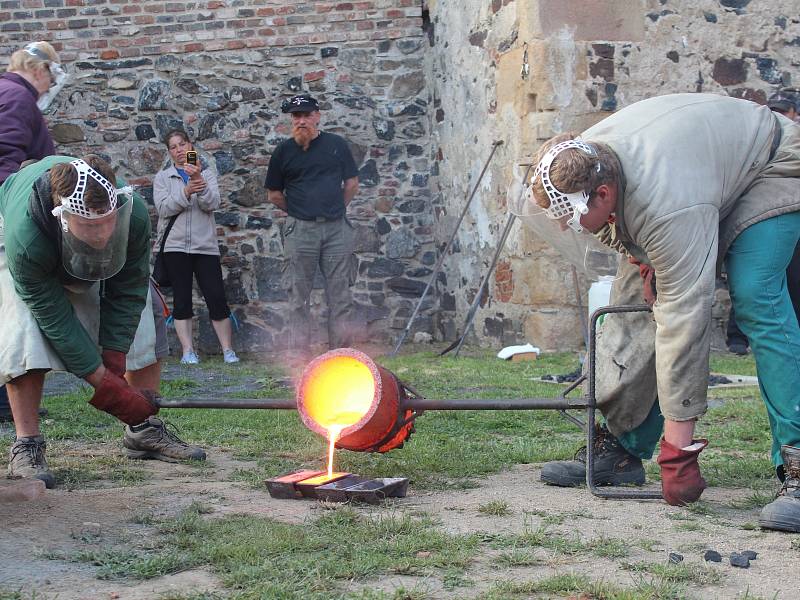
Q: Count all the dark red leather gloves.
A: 4